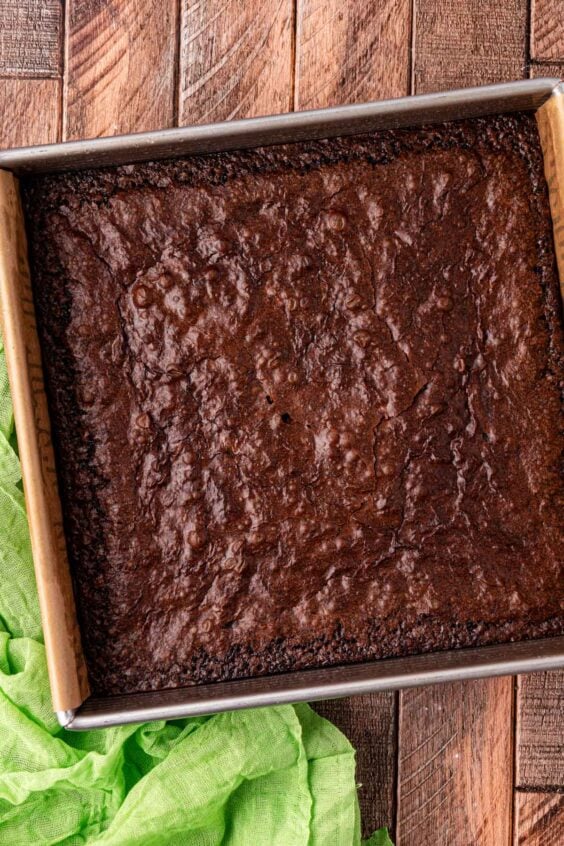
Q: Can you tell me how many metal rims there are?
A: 2